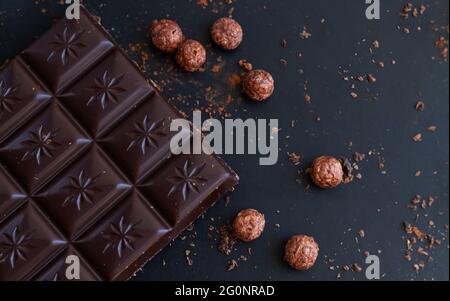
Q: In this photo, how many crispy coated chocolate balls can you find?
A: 7